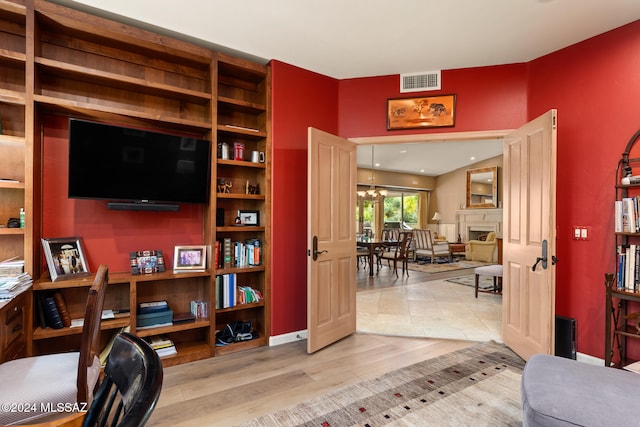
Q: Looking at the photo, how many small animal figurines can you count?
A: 2